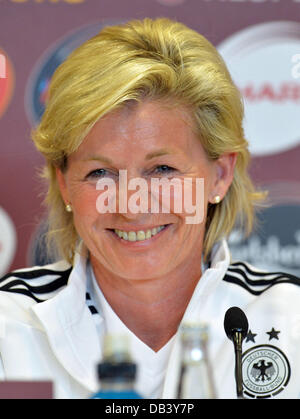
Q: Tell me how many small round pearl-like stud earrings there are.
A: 2